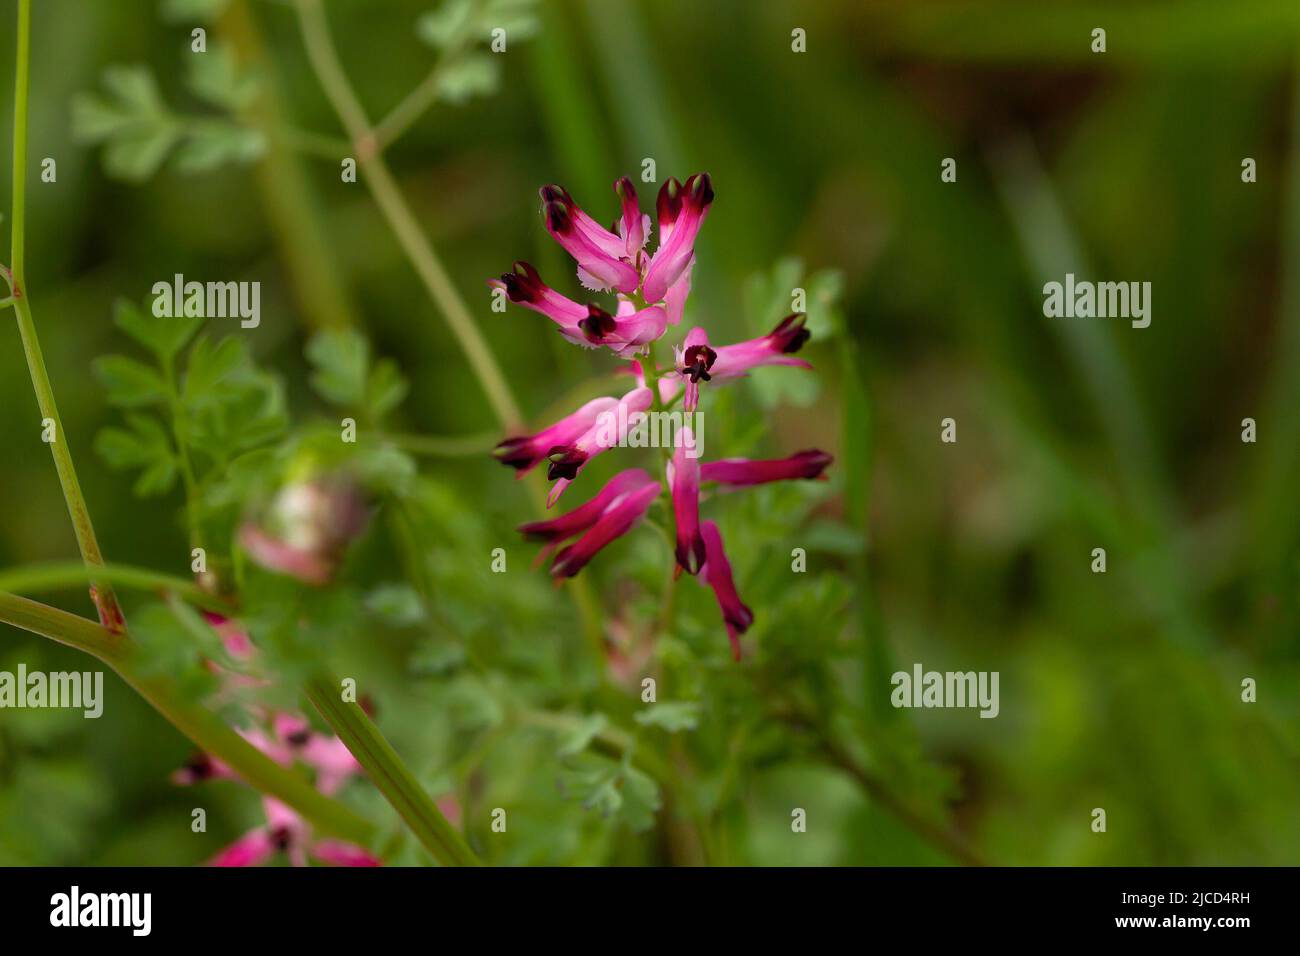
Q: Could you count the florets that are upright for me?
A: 5